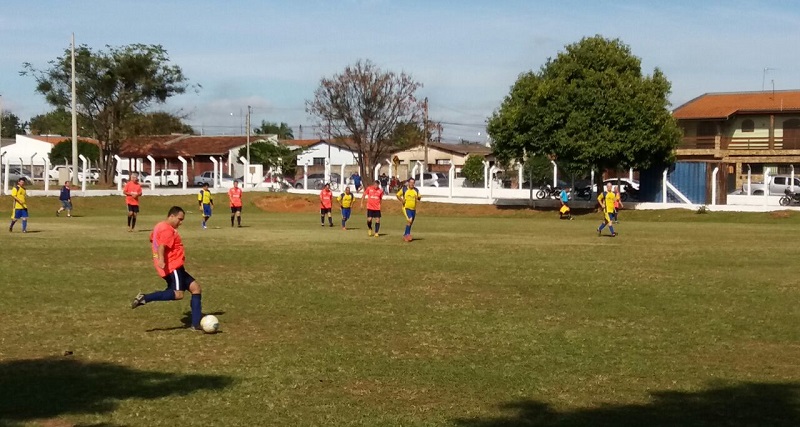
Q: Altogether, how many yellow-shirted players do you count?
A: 5